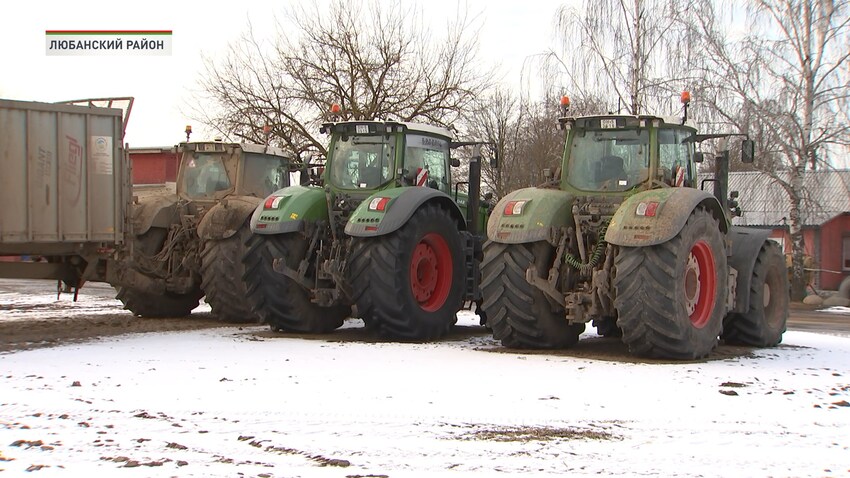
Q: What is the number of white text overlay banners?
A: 1